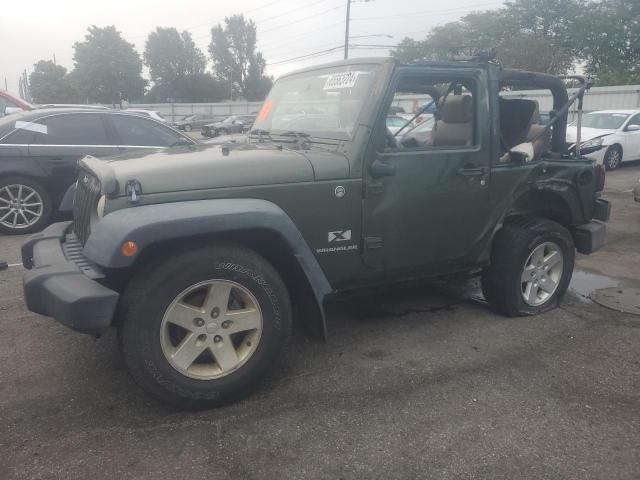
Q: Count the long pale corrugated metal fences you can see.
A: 1